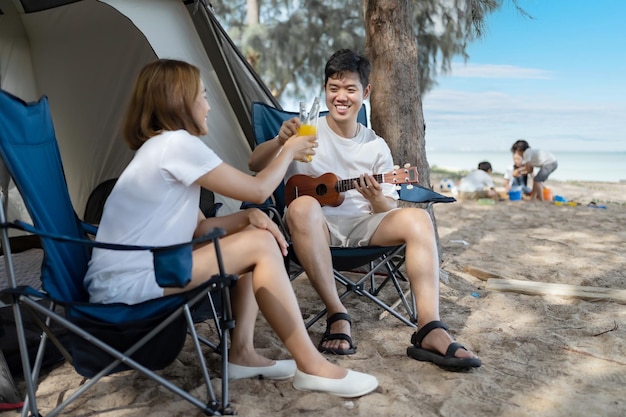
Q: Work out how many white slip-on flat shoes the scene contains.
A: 2